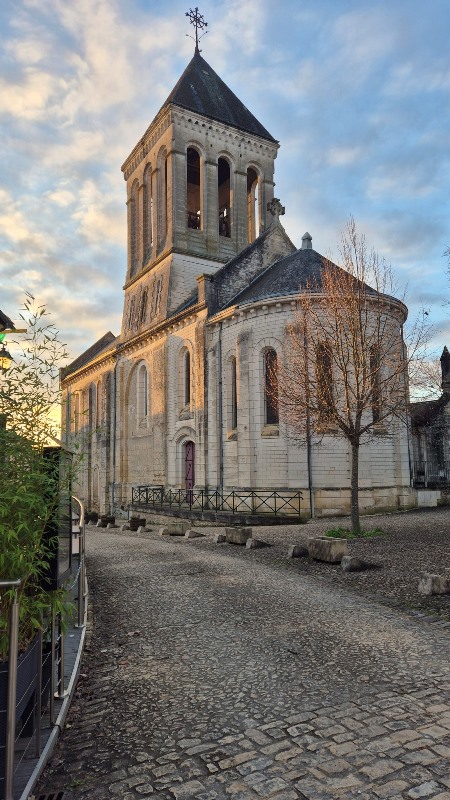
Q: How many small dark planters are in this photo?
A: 3